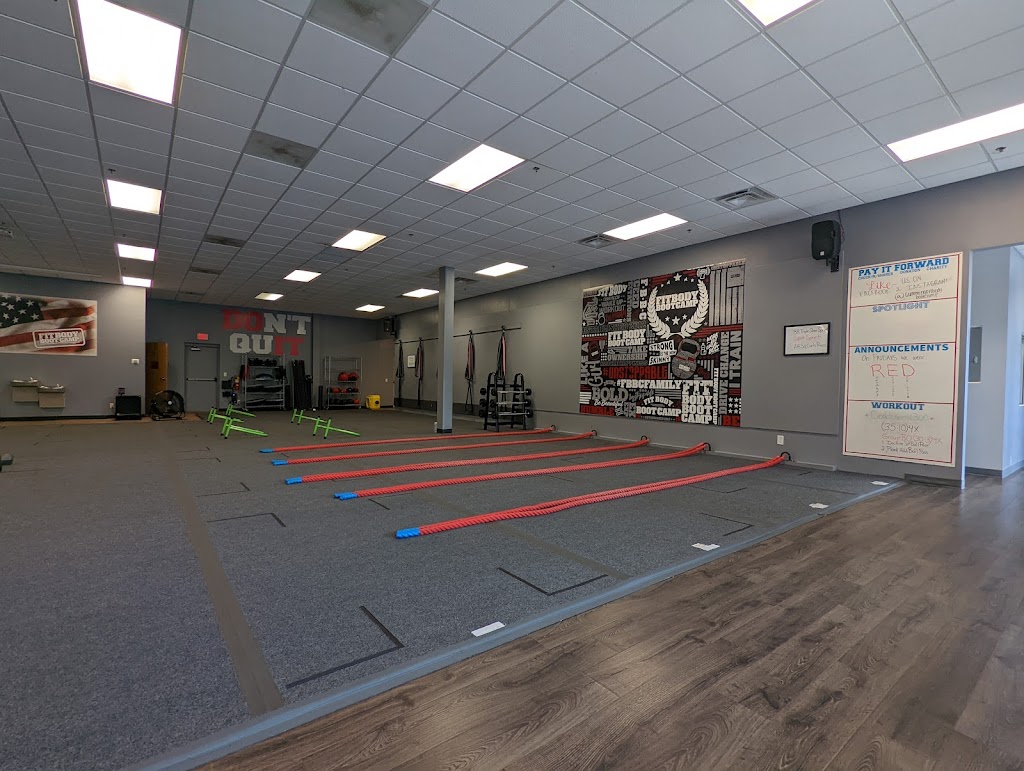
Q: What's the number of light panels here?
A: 14